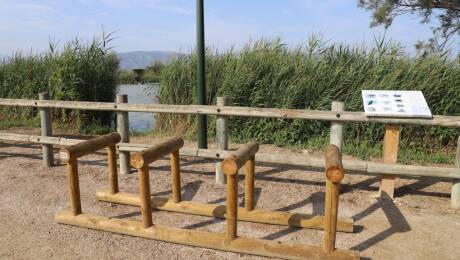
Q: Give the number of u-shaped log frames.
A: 4